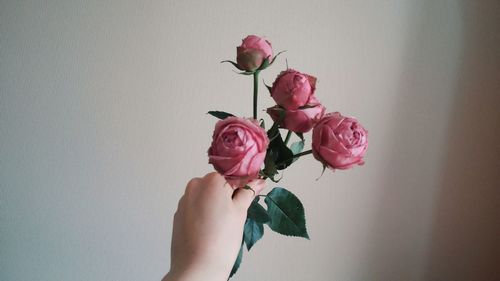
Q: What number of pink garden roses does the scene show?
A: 5